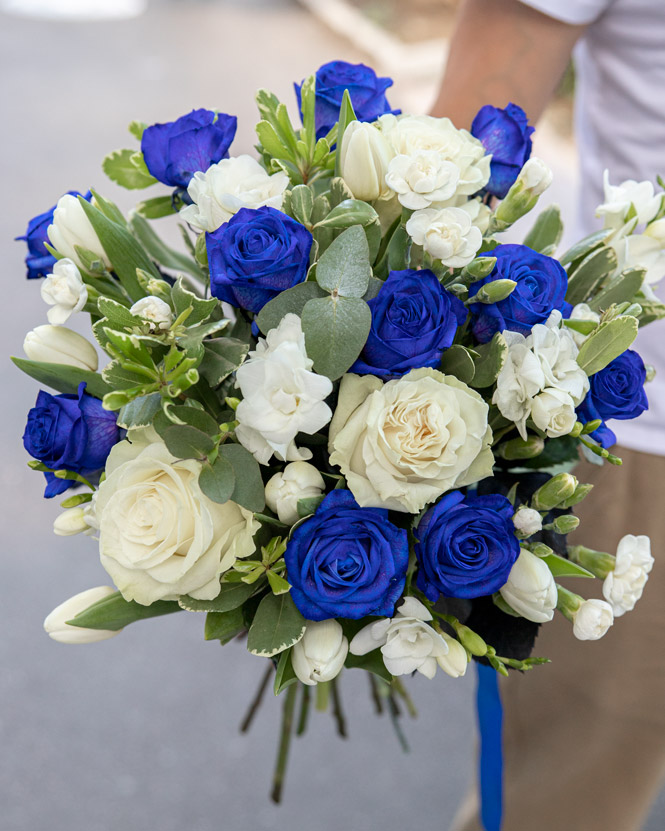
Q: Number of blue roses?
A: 11